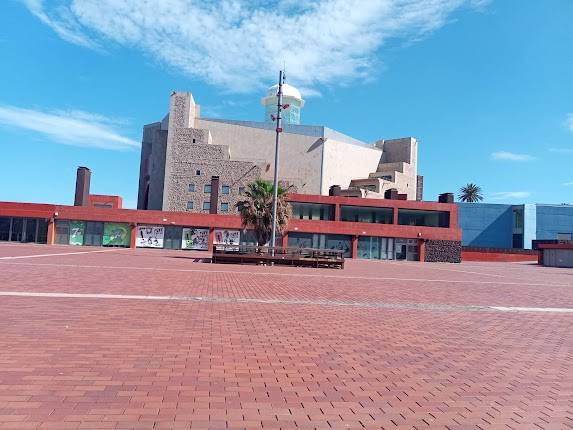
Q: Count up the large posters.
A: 5